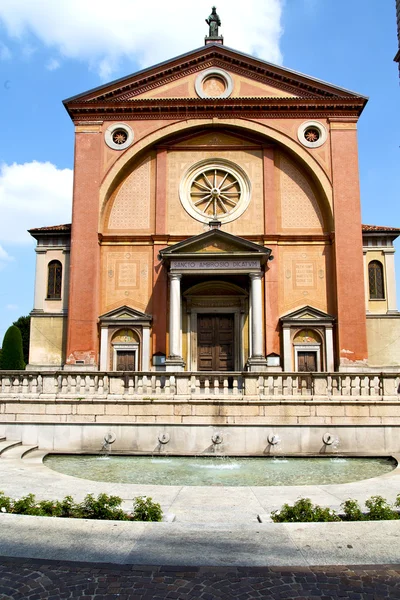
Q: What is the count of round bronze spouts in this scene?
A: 5